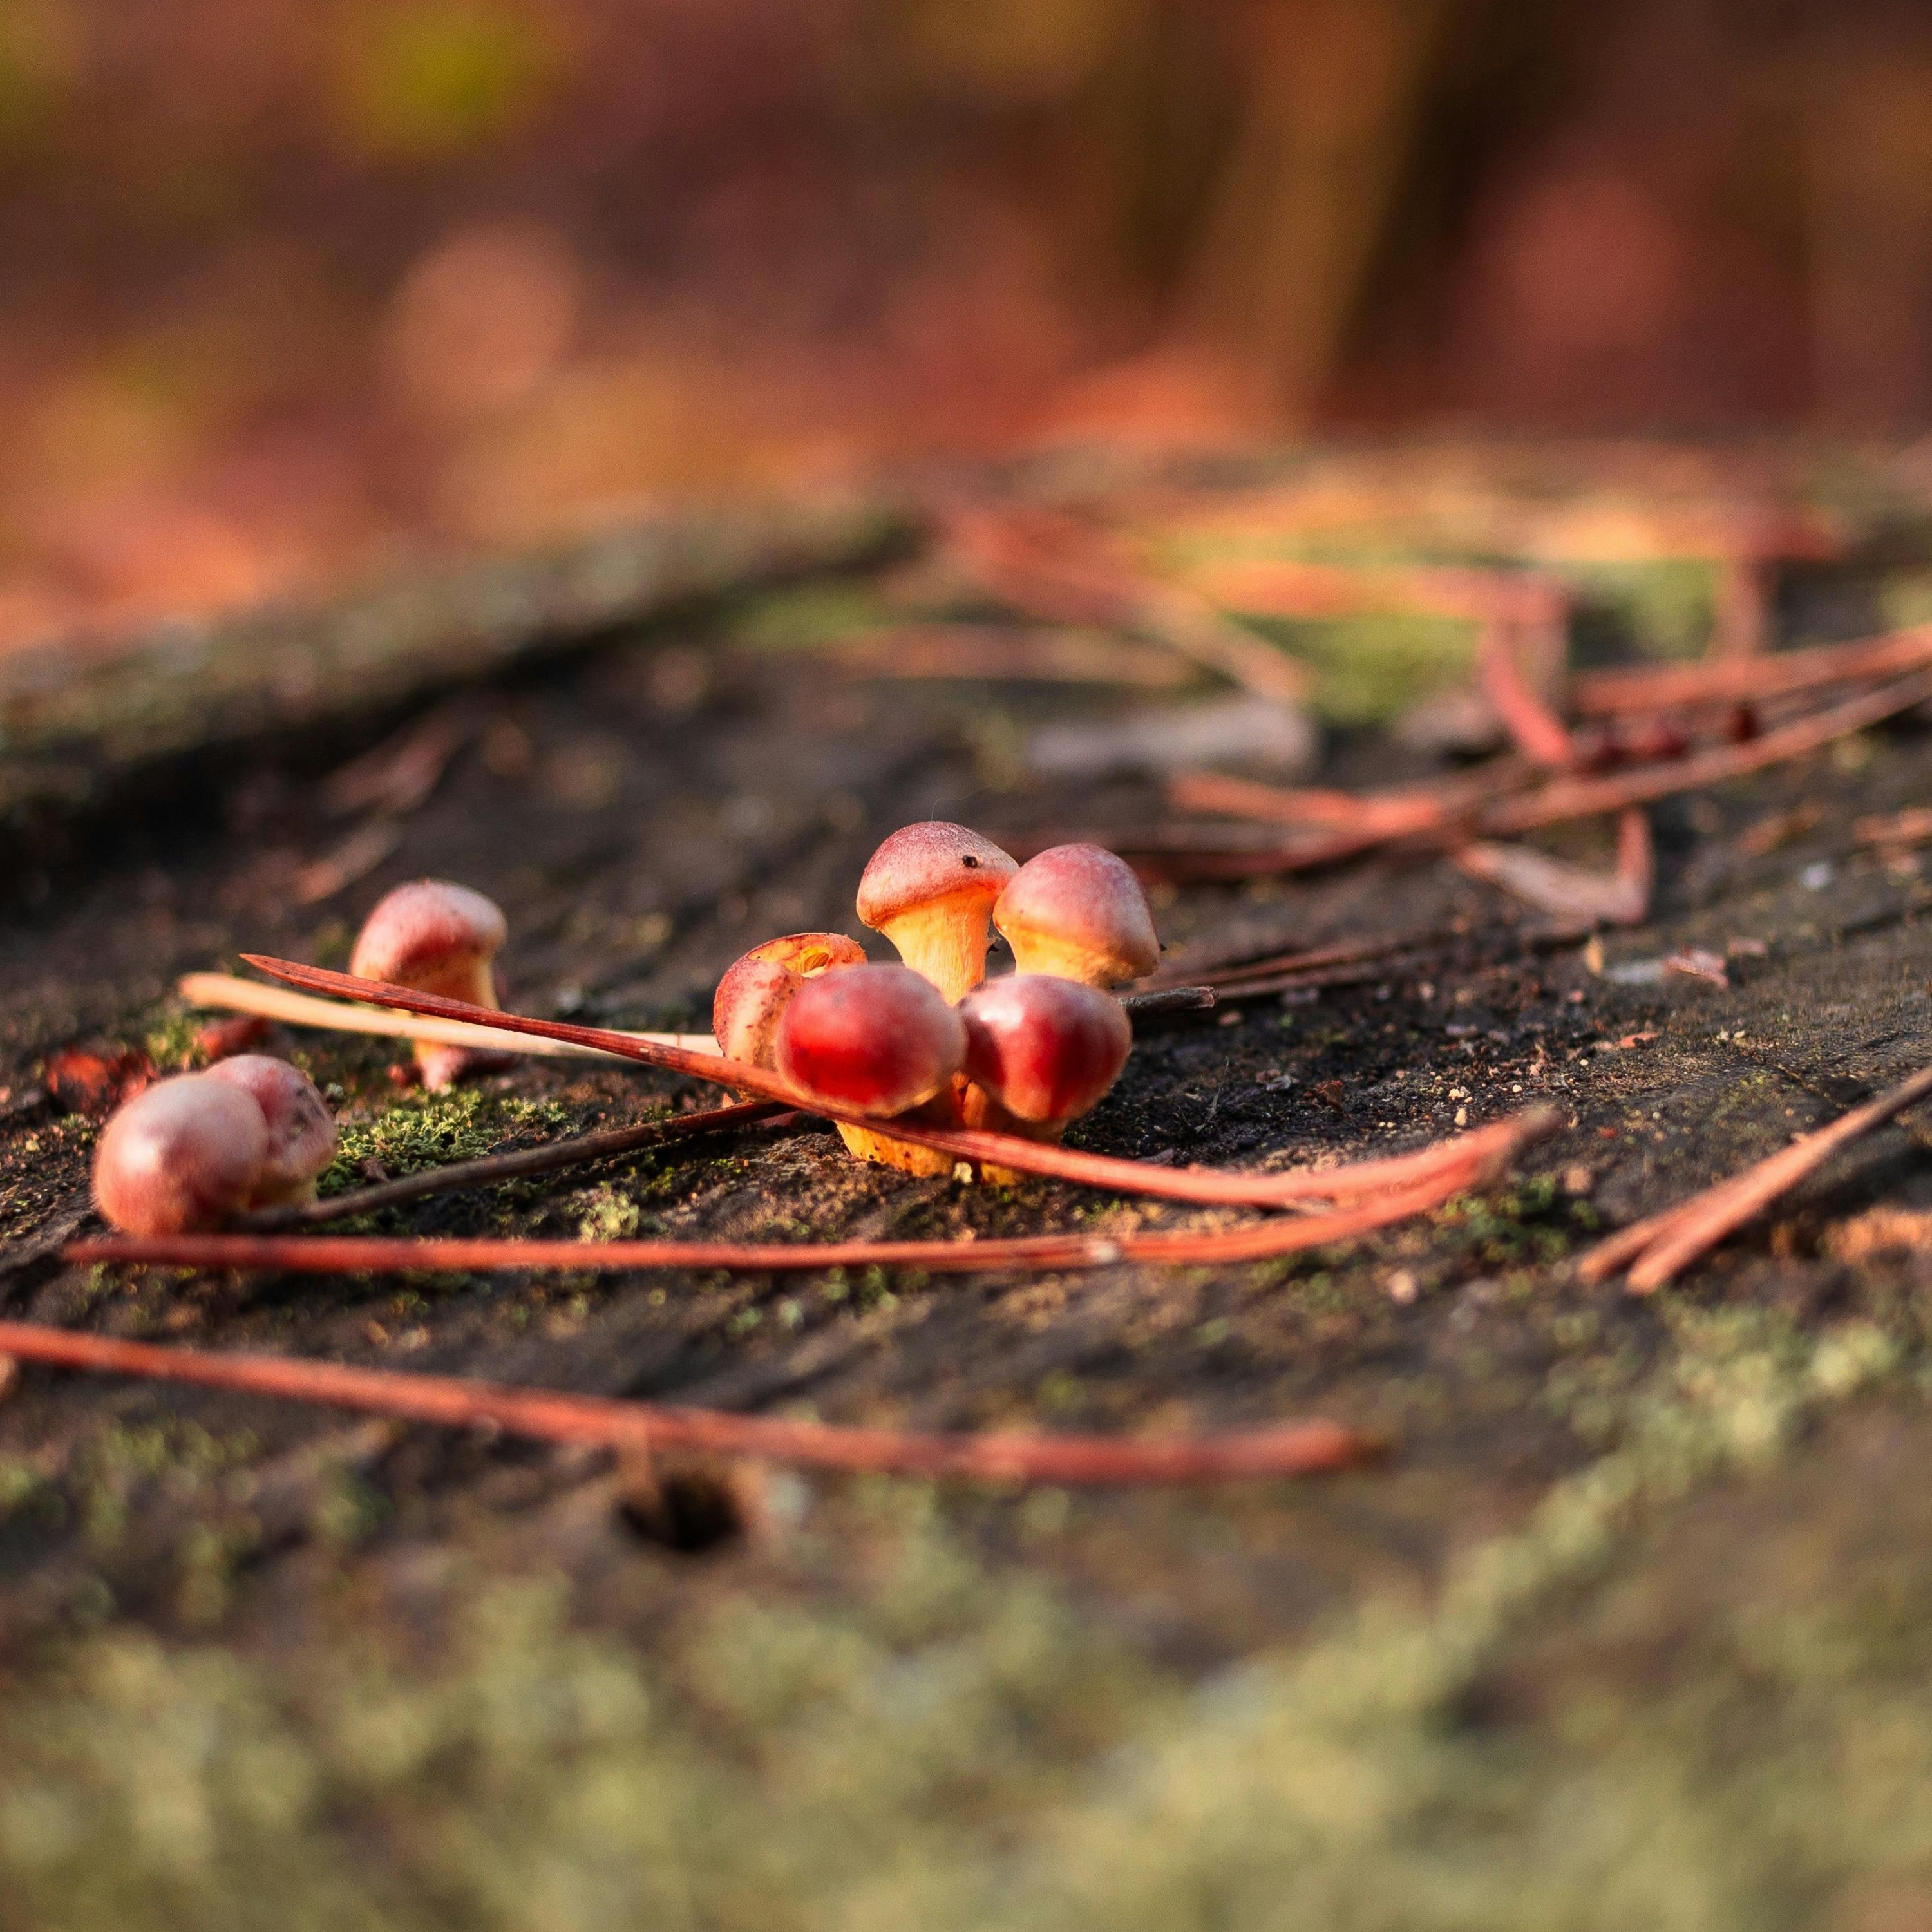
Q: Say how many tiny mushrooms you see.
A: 8